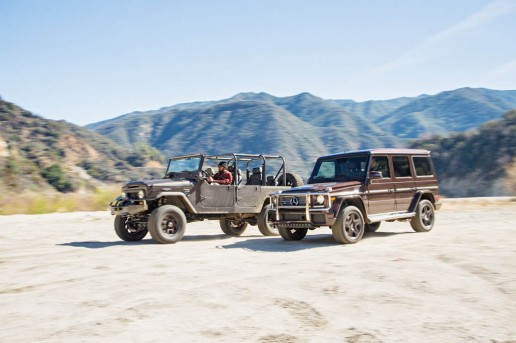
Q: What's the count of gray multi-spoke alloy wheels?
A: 2